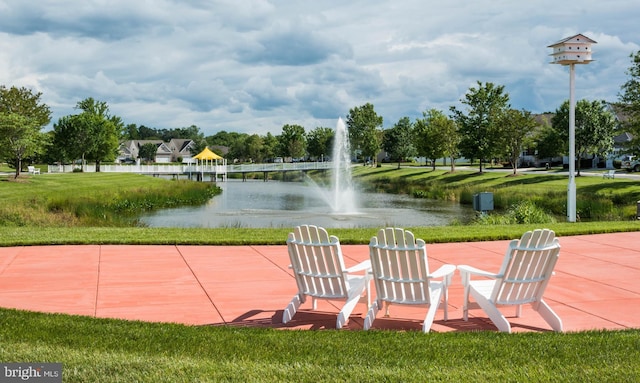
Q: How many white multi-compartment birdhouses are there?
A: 1